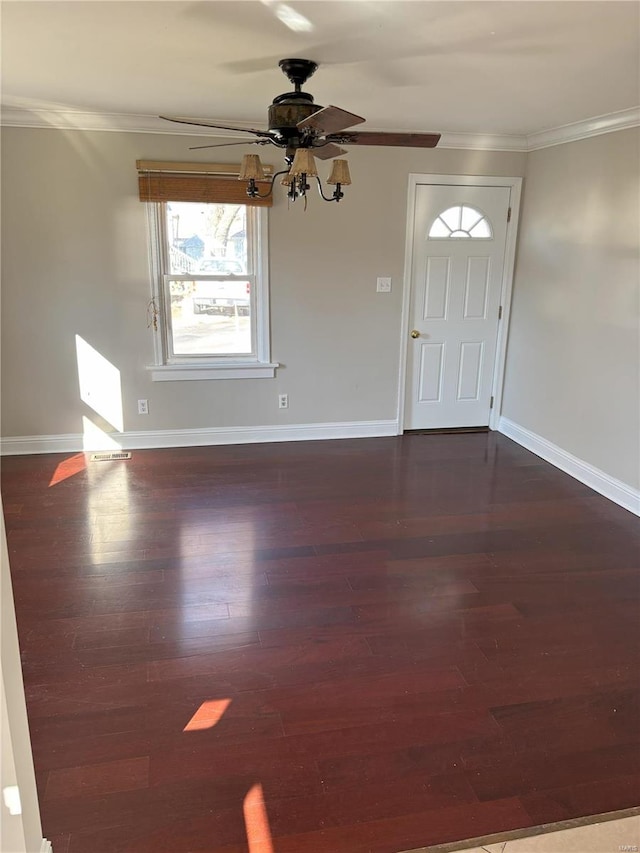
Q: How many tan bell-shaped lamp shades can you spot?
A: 4